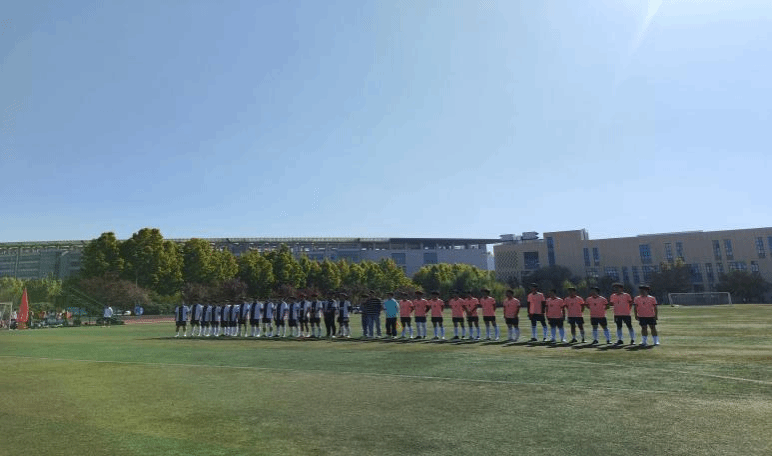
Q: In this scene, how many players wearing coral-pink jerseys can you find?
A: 13